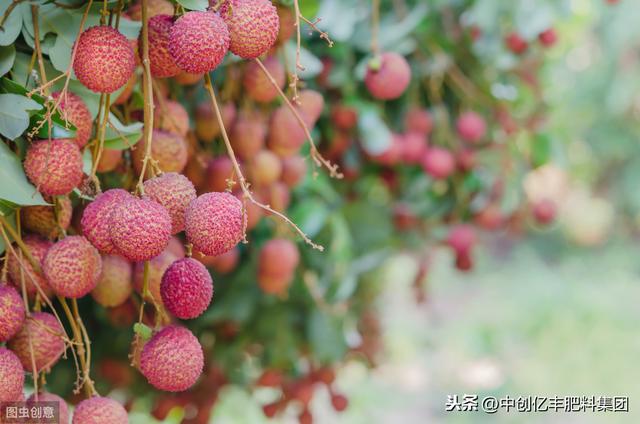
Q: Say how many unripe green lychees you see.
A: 0